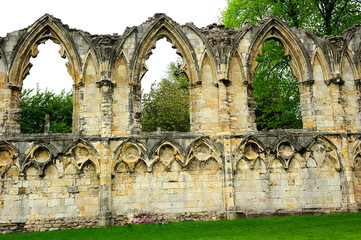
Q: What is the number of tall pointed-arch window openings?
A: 3